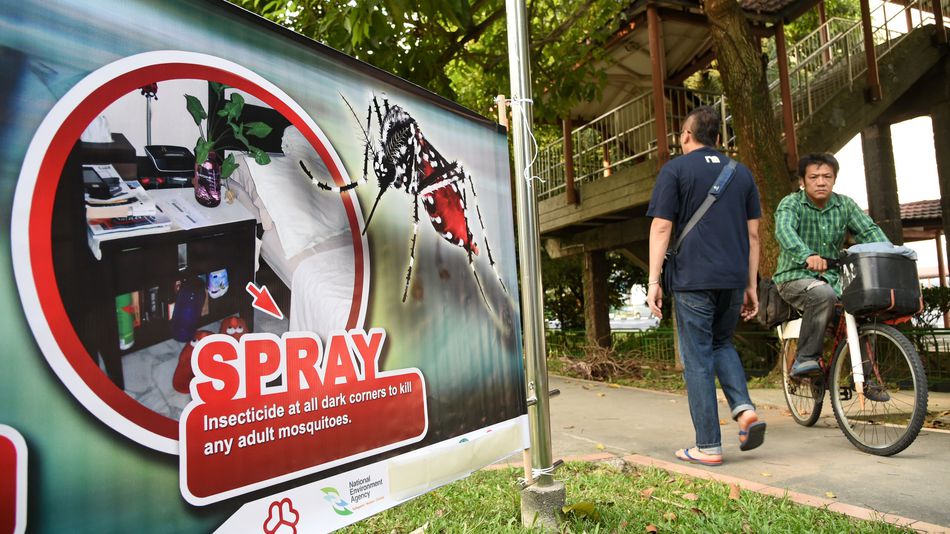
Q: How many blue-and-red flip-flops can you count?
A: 2